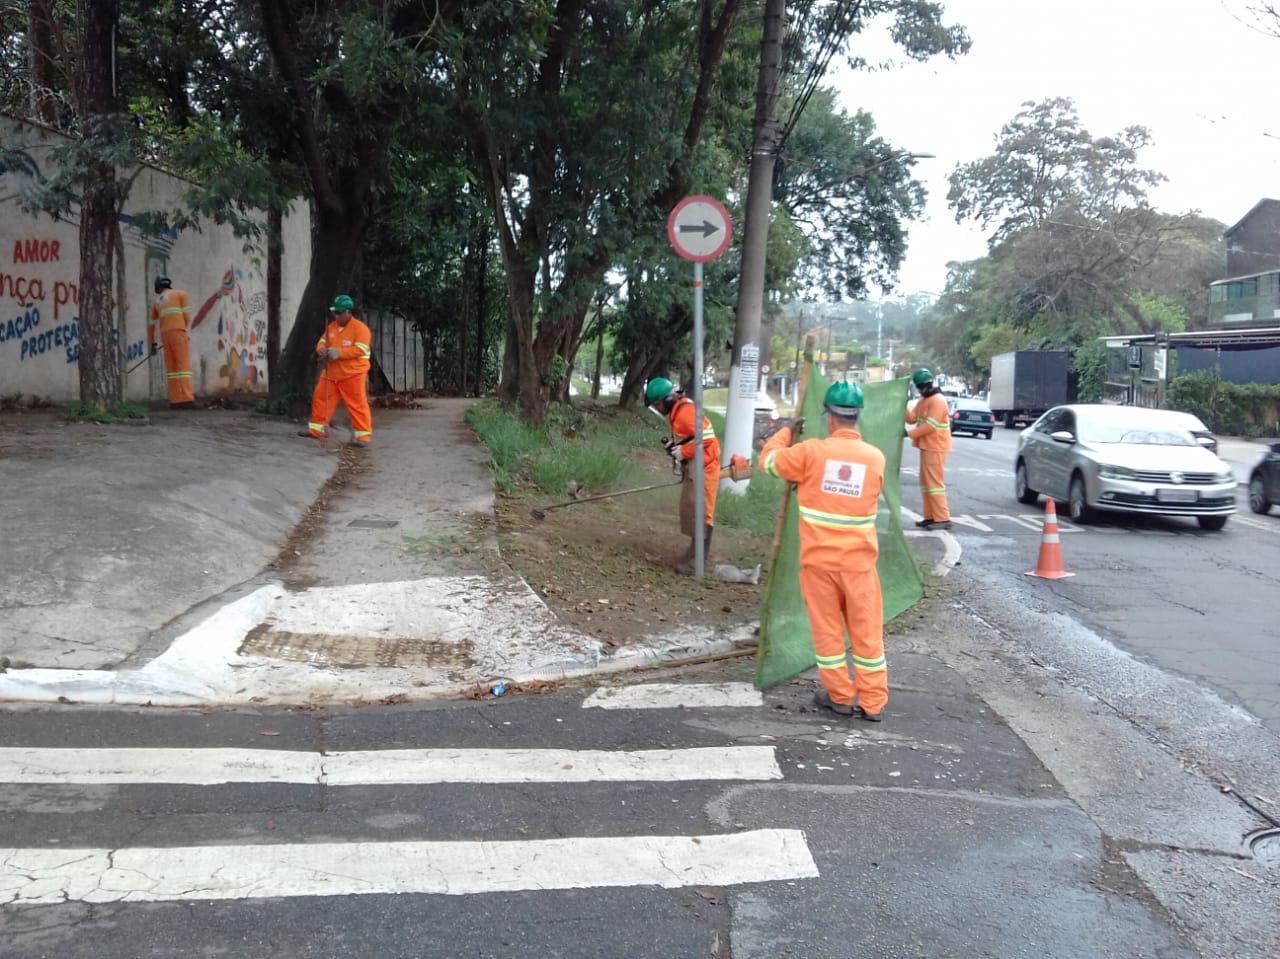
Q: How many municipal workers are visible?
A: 5